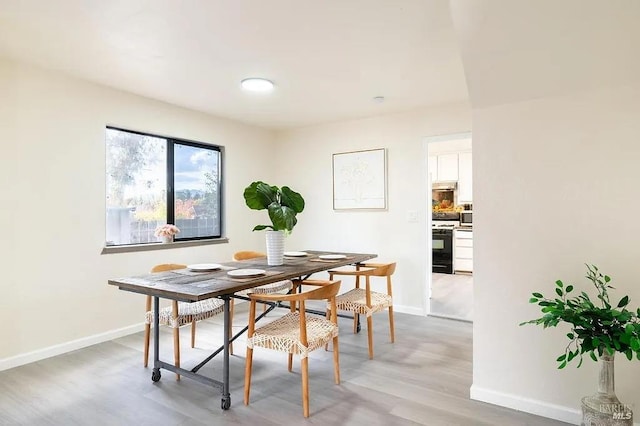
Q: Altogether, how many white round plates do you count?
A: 4